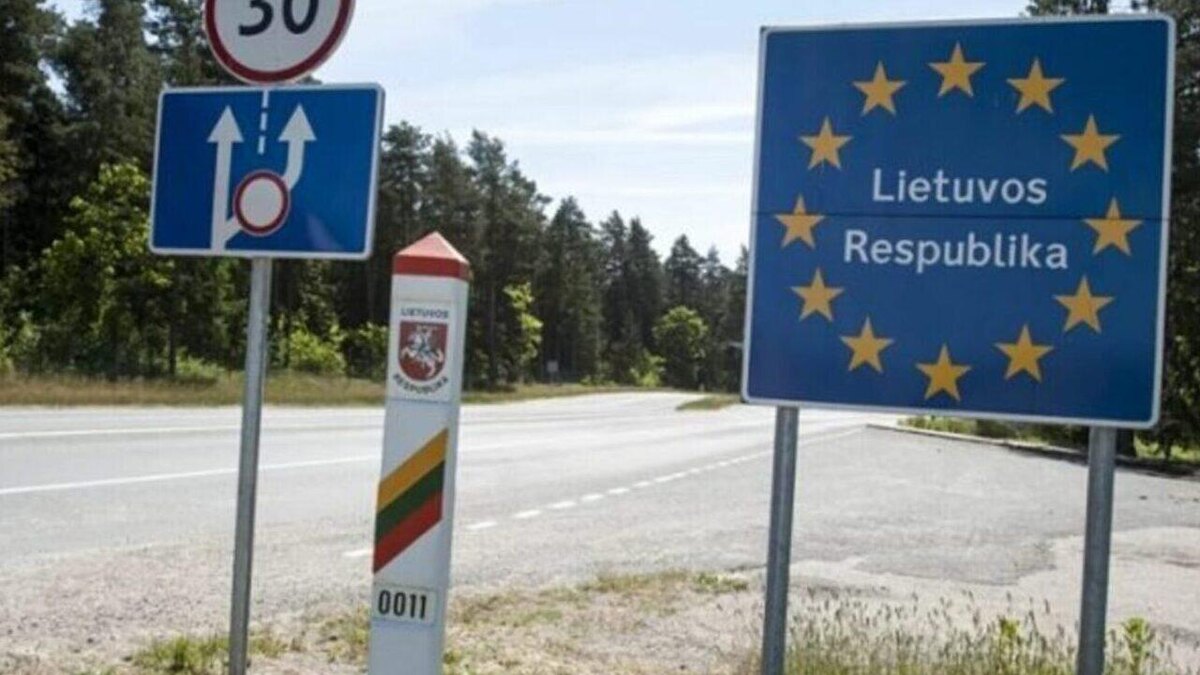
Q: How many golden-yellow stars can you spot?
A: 12